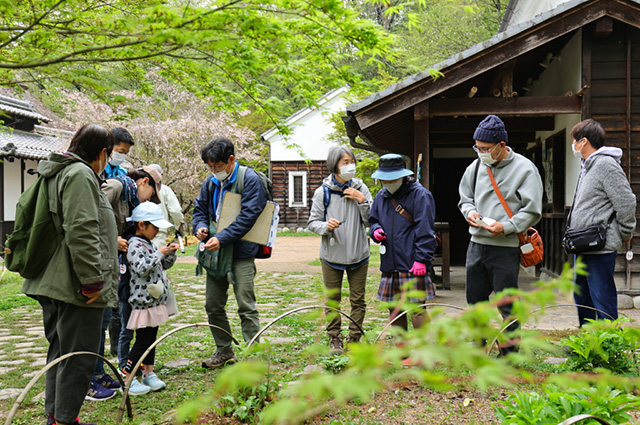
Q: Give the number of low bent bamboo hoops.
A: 6